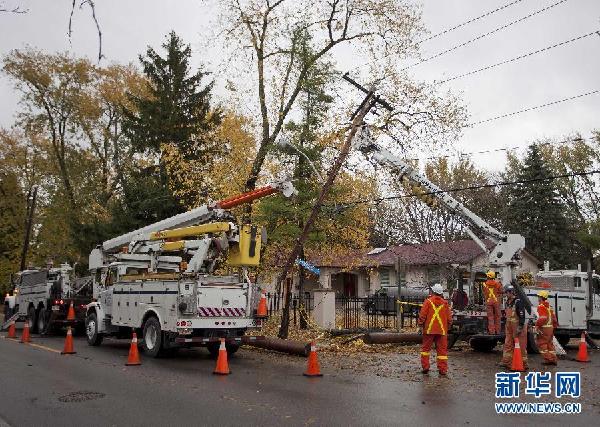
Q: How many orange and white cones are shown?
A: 10